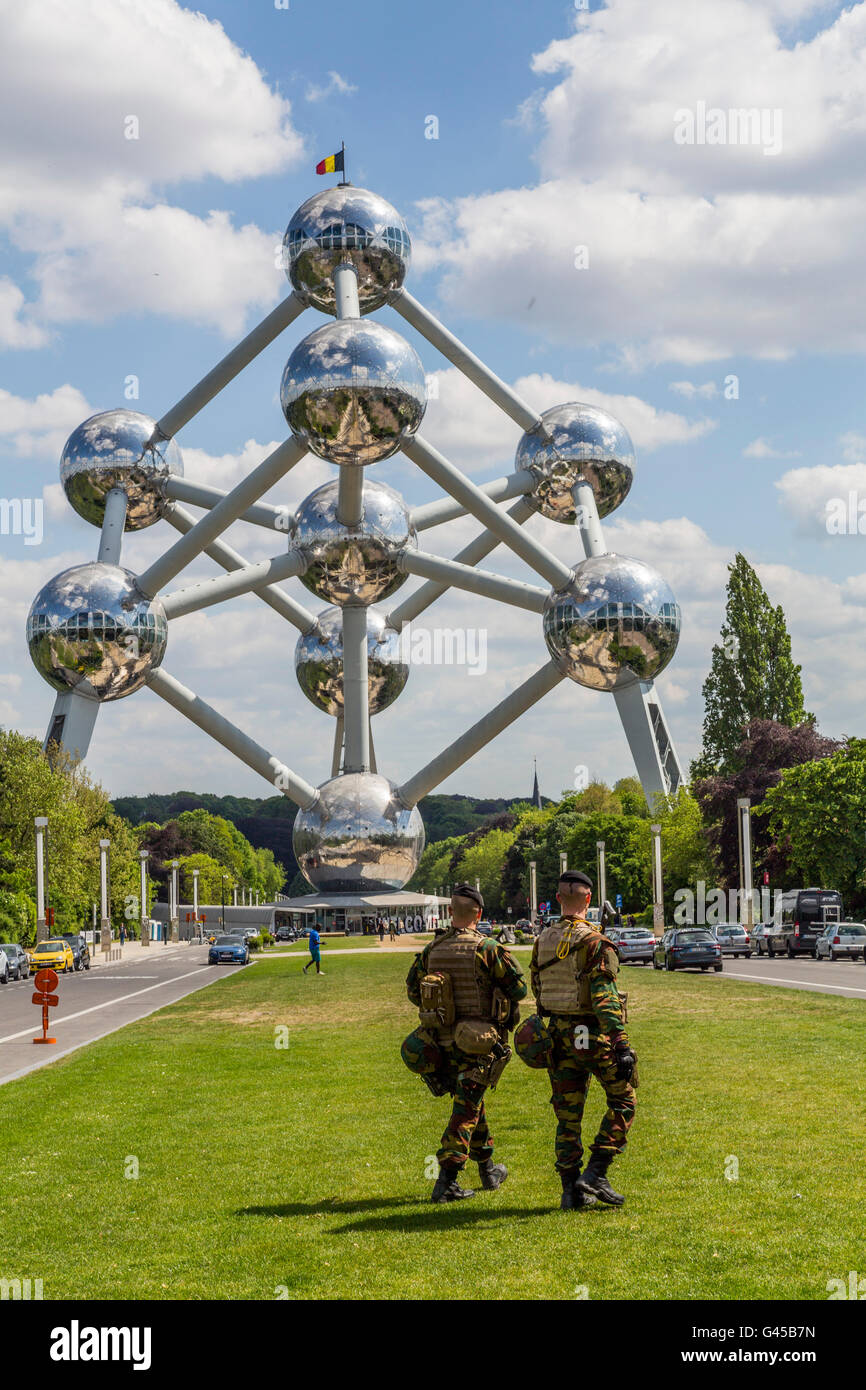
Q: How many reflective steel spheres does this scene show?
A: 9